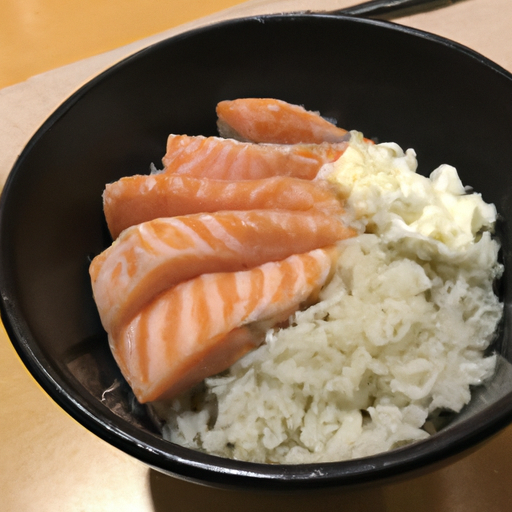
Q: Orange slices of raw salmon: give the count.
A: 5